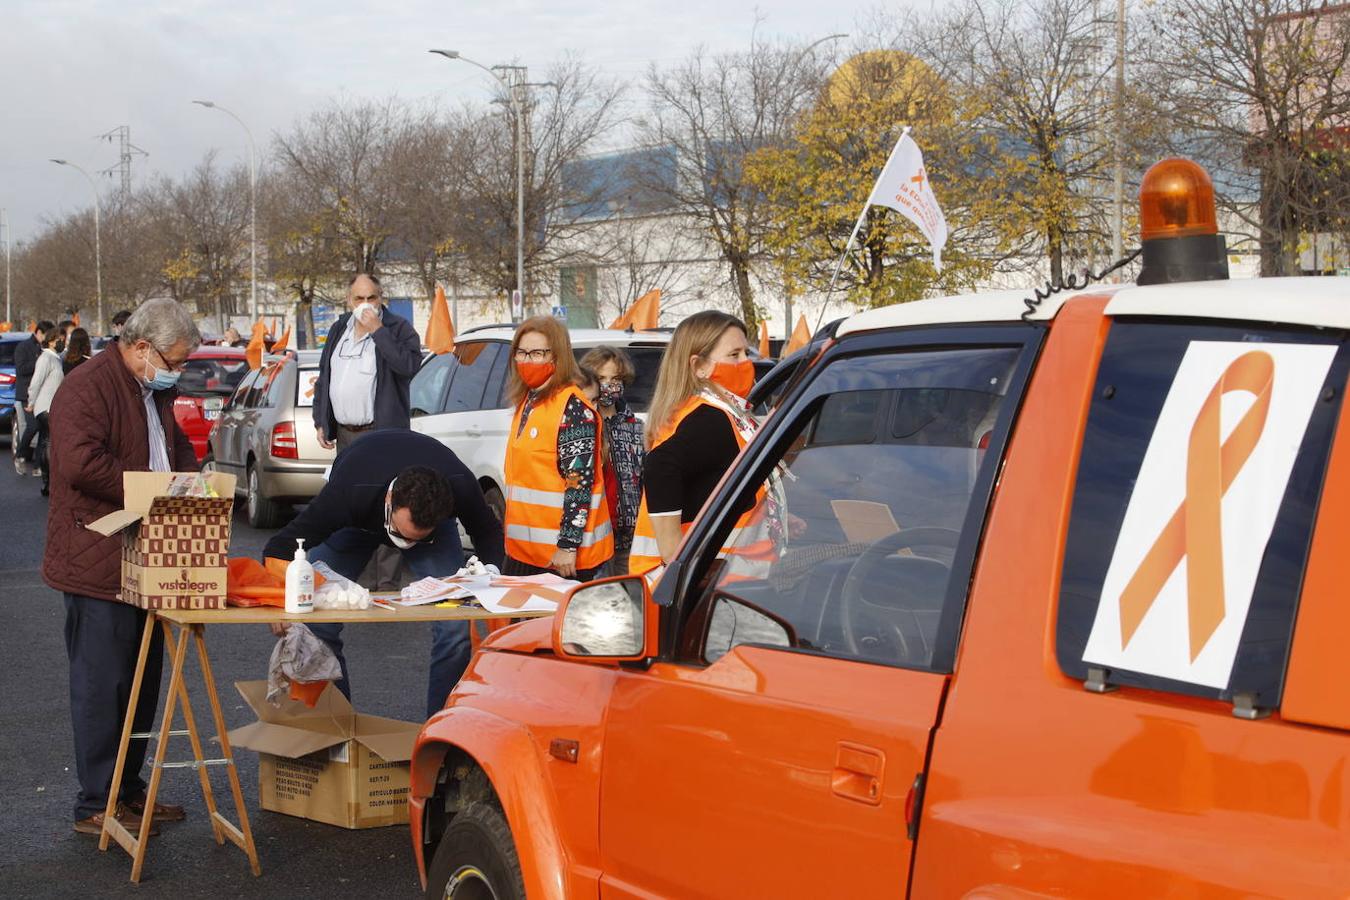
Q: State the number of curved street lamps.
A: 4